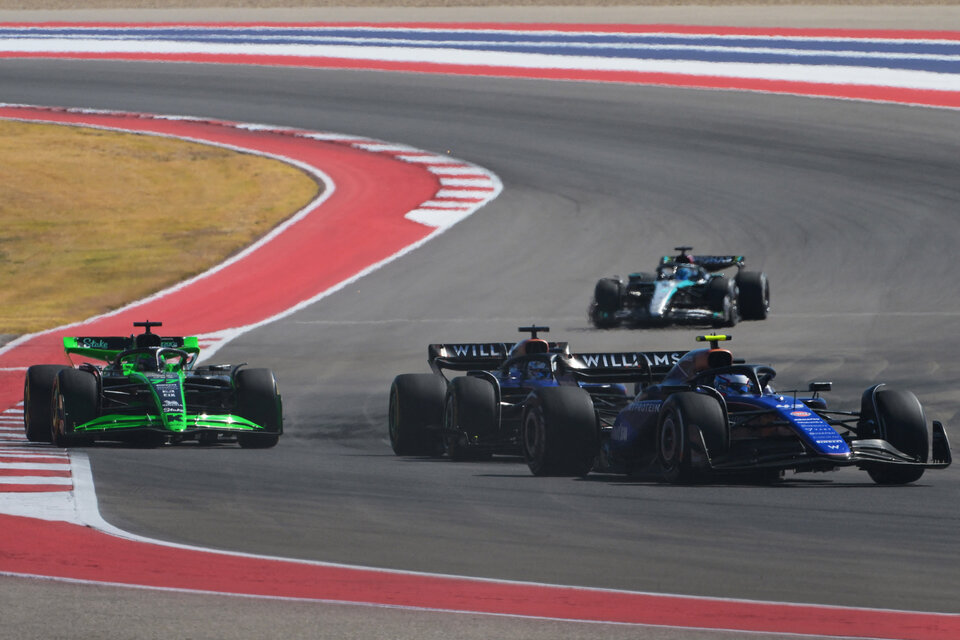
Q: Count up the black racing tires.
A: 11